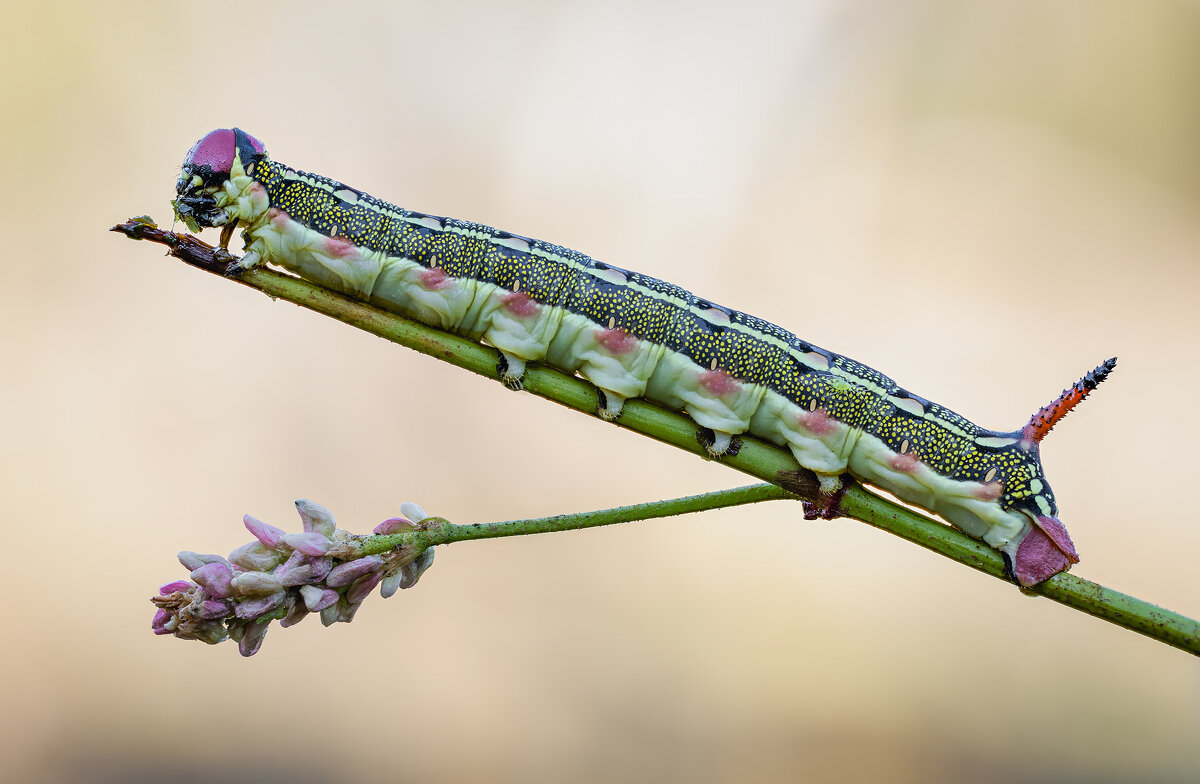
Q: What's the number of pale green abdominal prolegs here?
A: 4